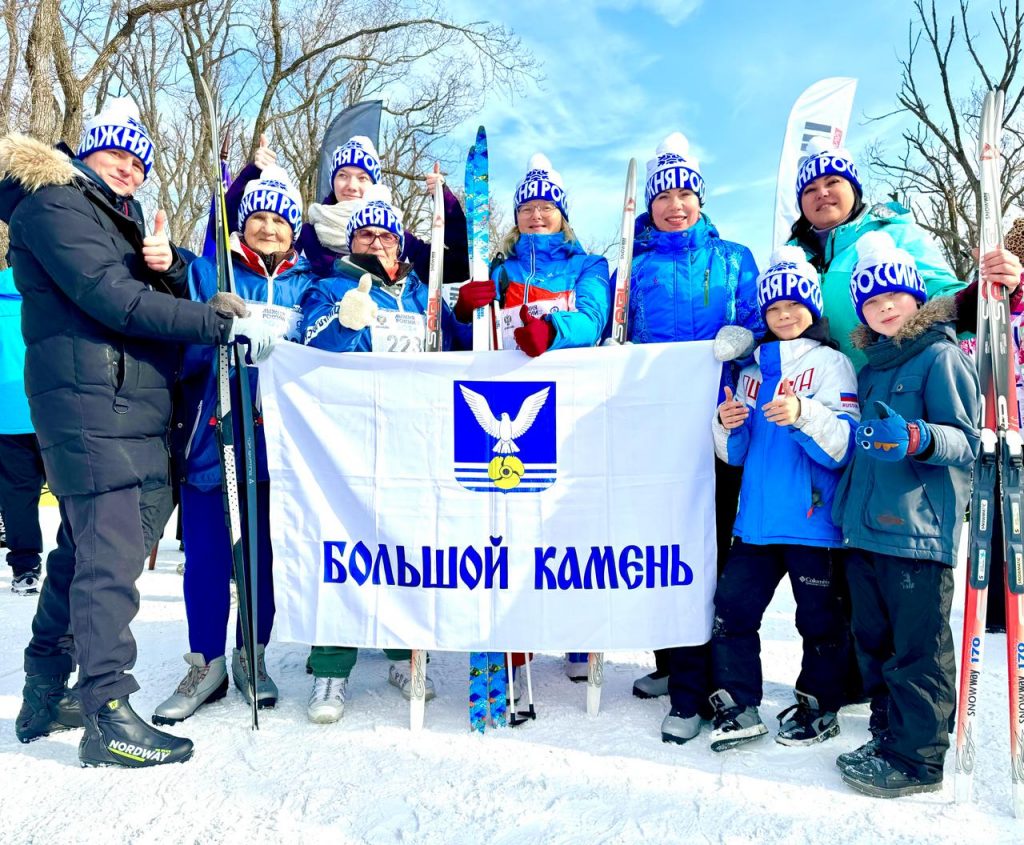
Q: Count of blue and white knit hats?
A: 9